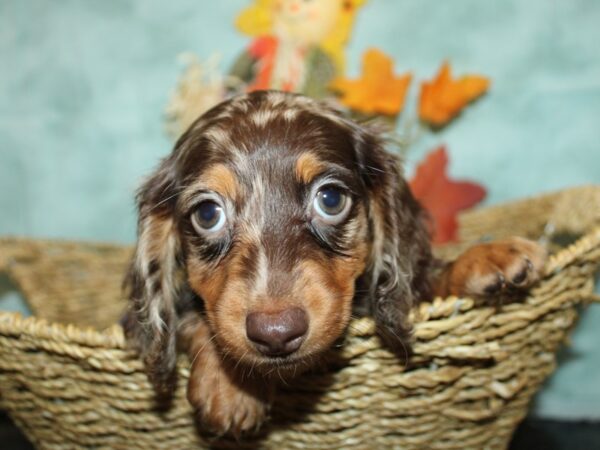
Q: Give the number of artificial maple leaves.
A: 3